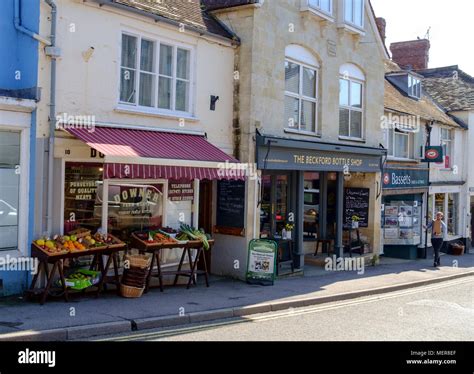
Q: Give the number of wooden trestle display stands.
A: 2